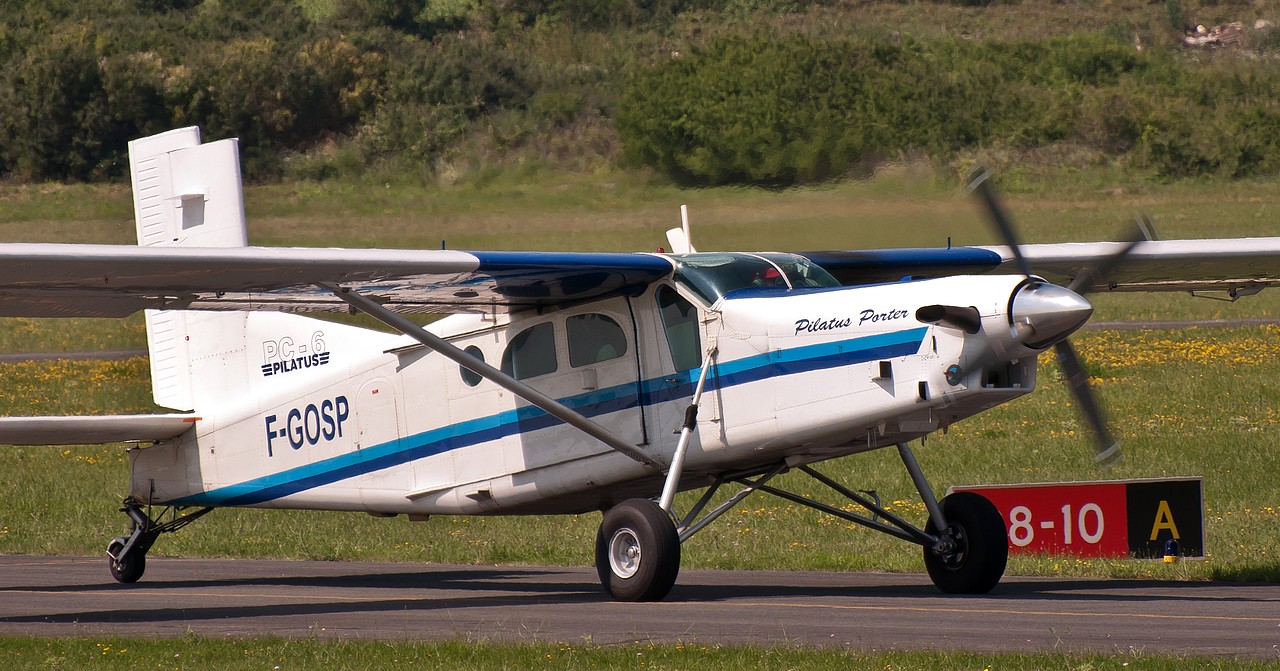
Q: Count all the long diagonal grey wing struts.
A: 1